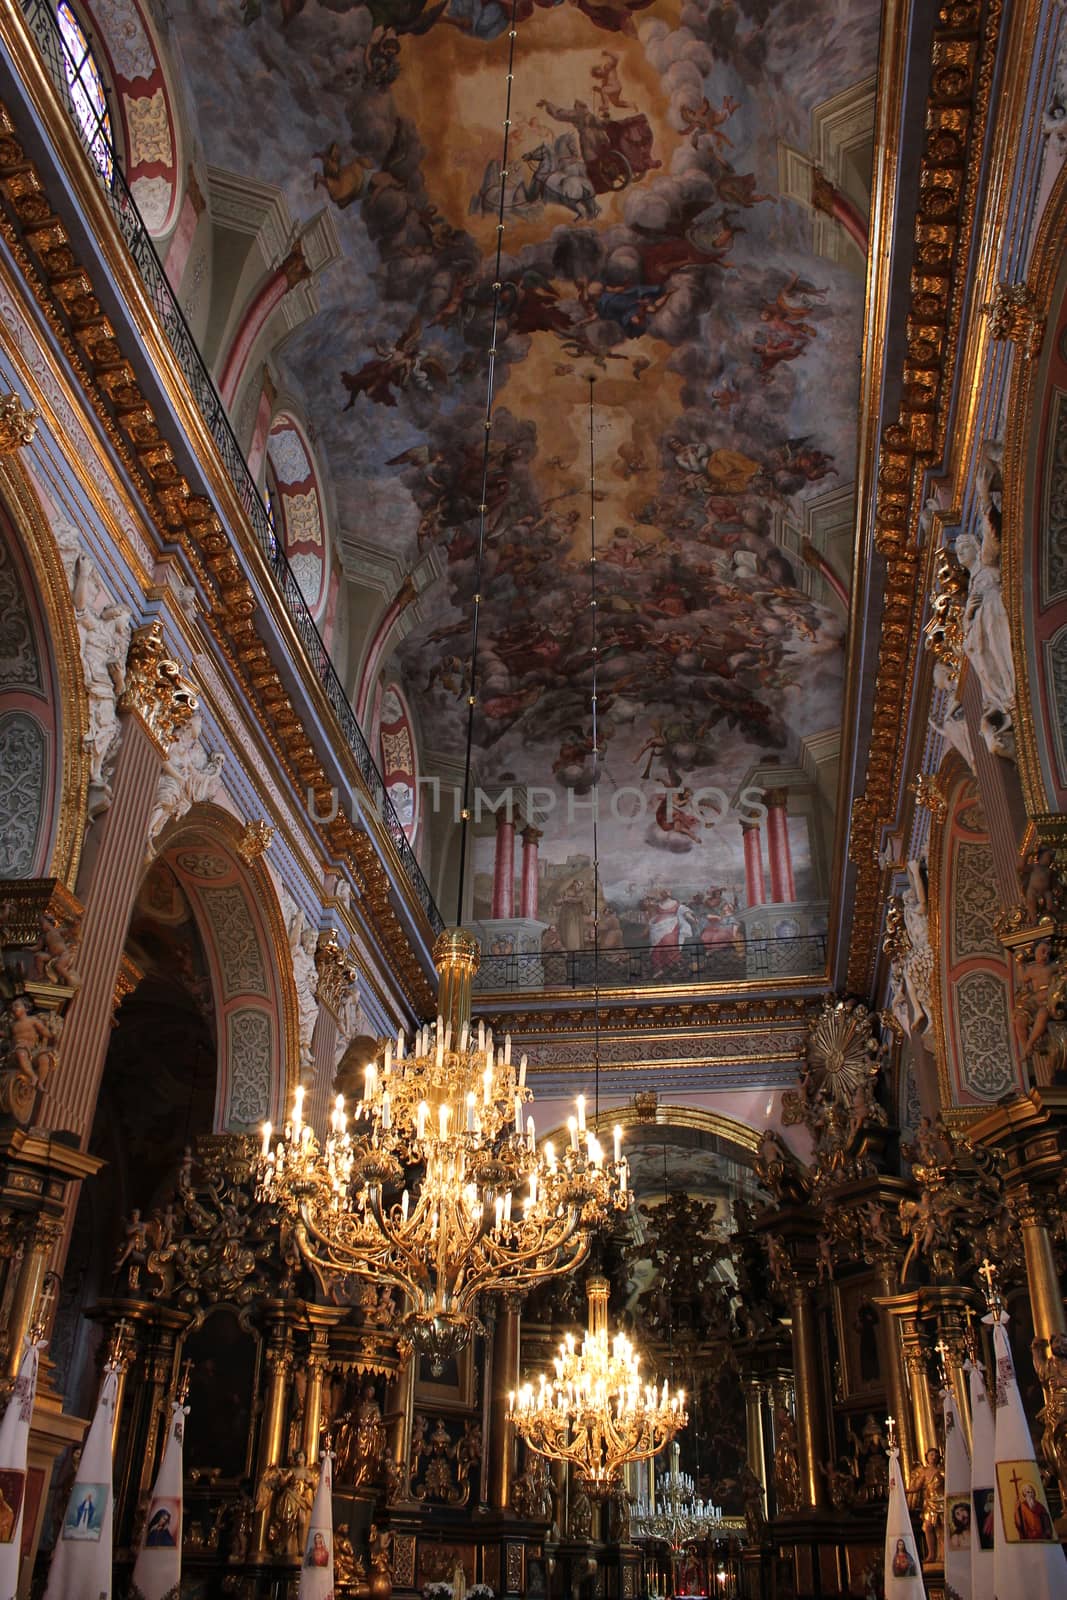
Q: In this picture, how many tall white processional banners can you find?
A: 8